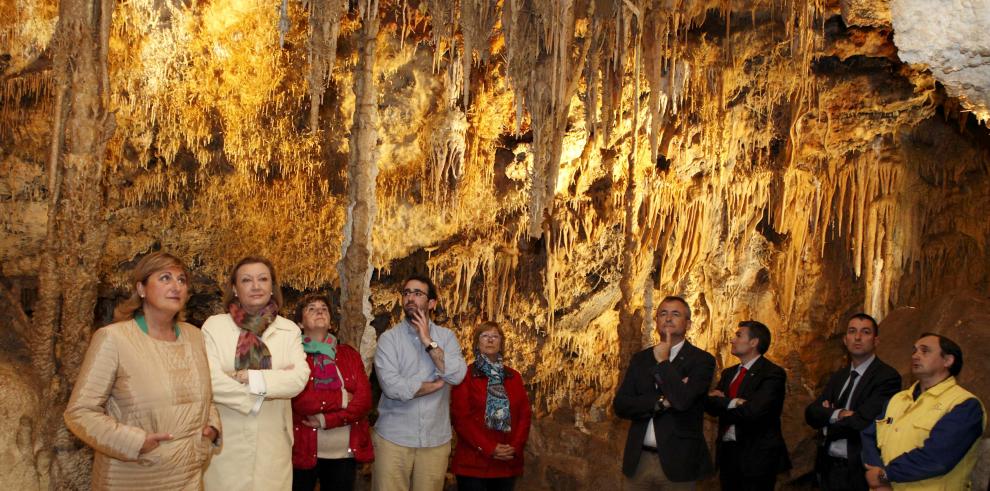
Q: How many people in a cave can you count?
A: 9